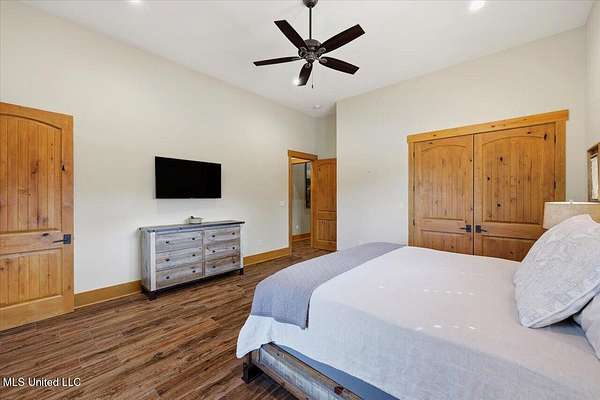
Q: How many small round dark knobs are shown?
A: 12